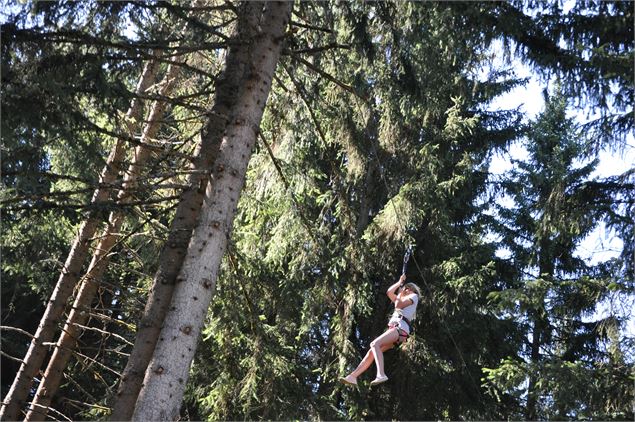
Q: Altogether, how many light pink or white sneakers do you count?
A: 2